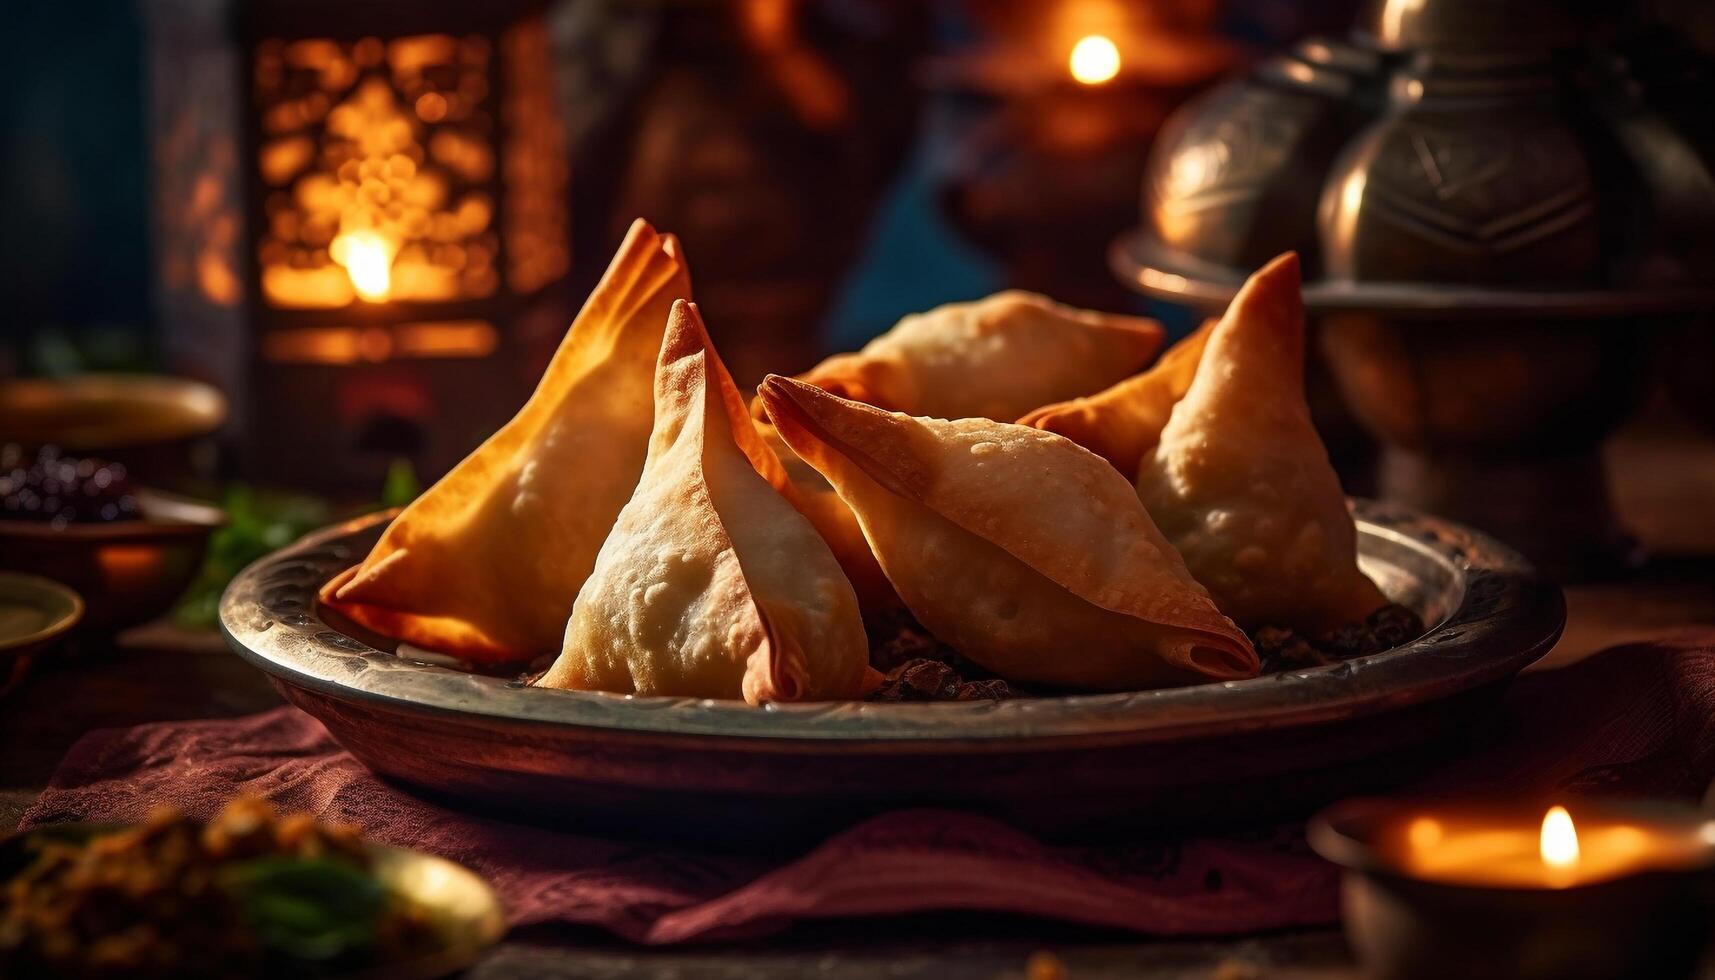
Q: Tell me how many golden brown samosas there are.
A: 6